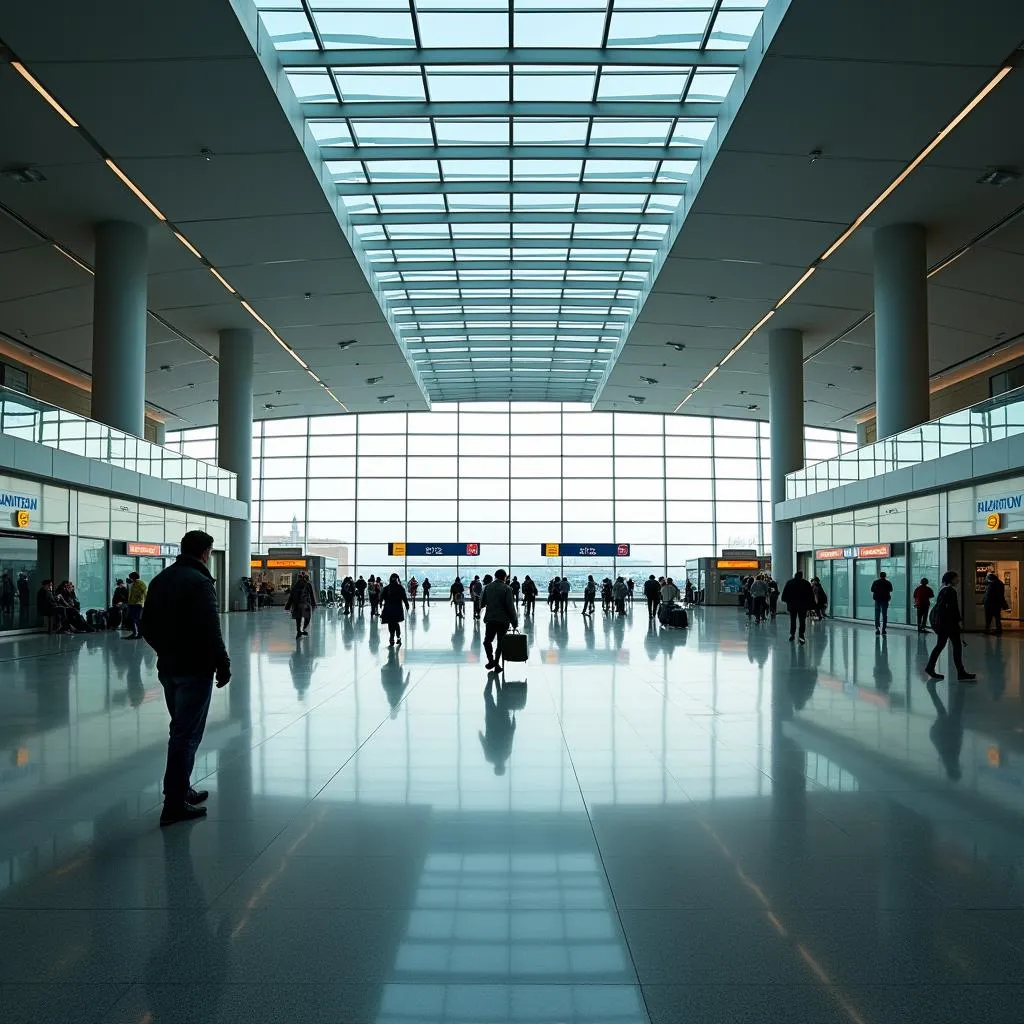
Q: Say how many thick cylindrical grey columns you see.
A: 4